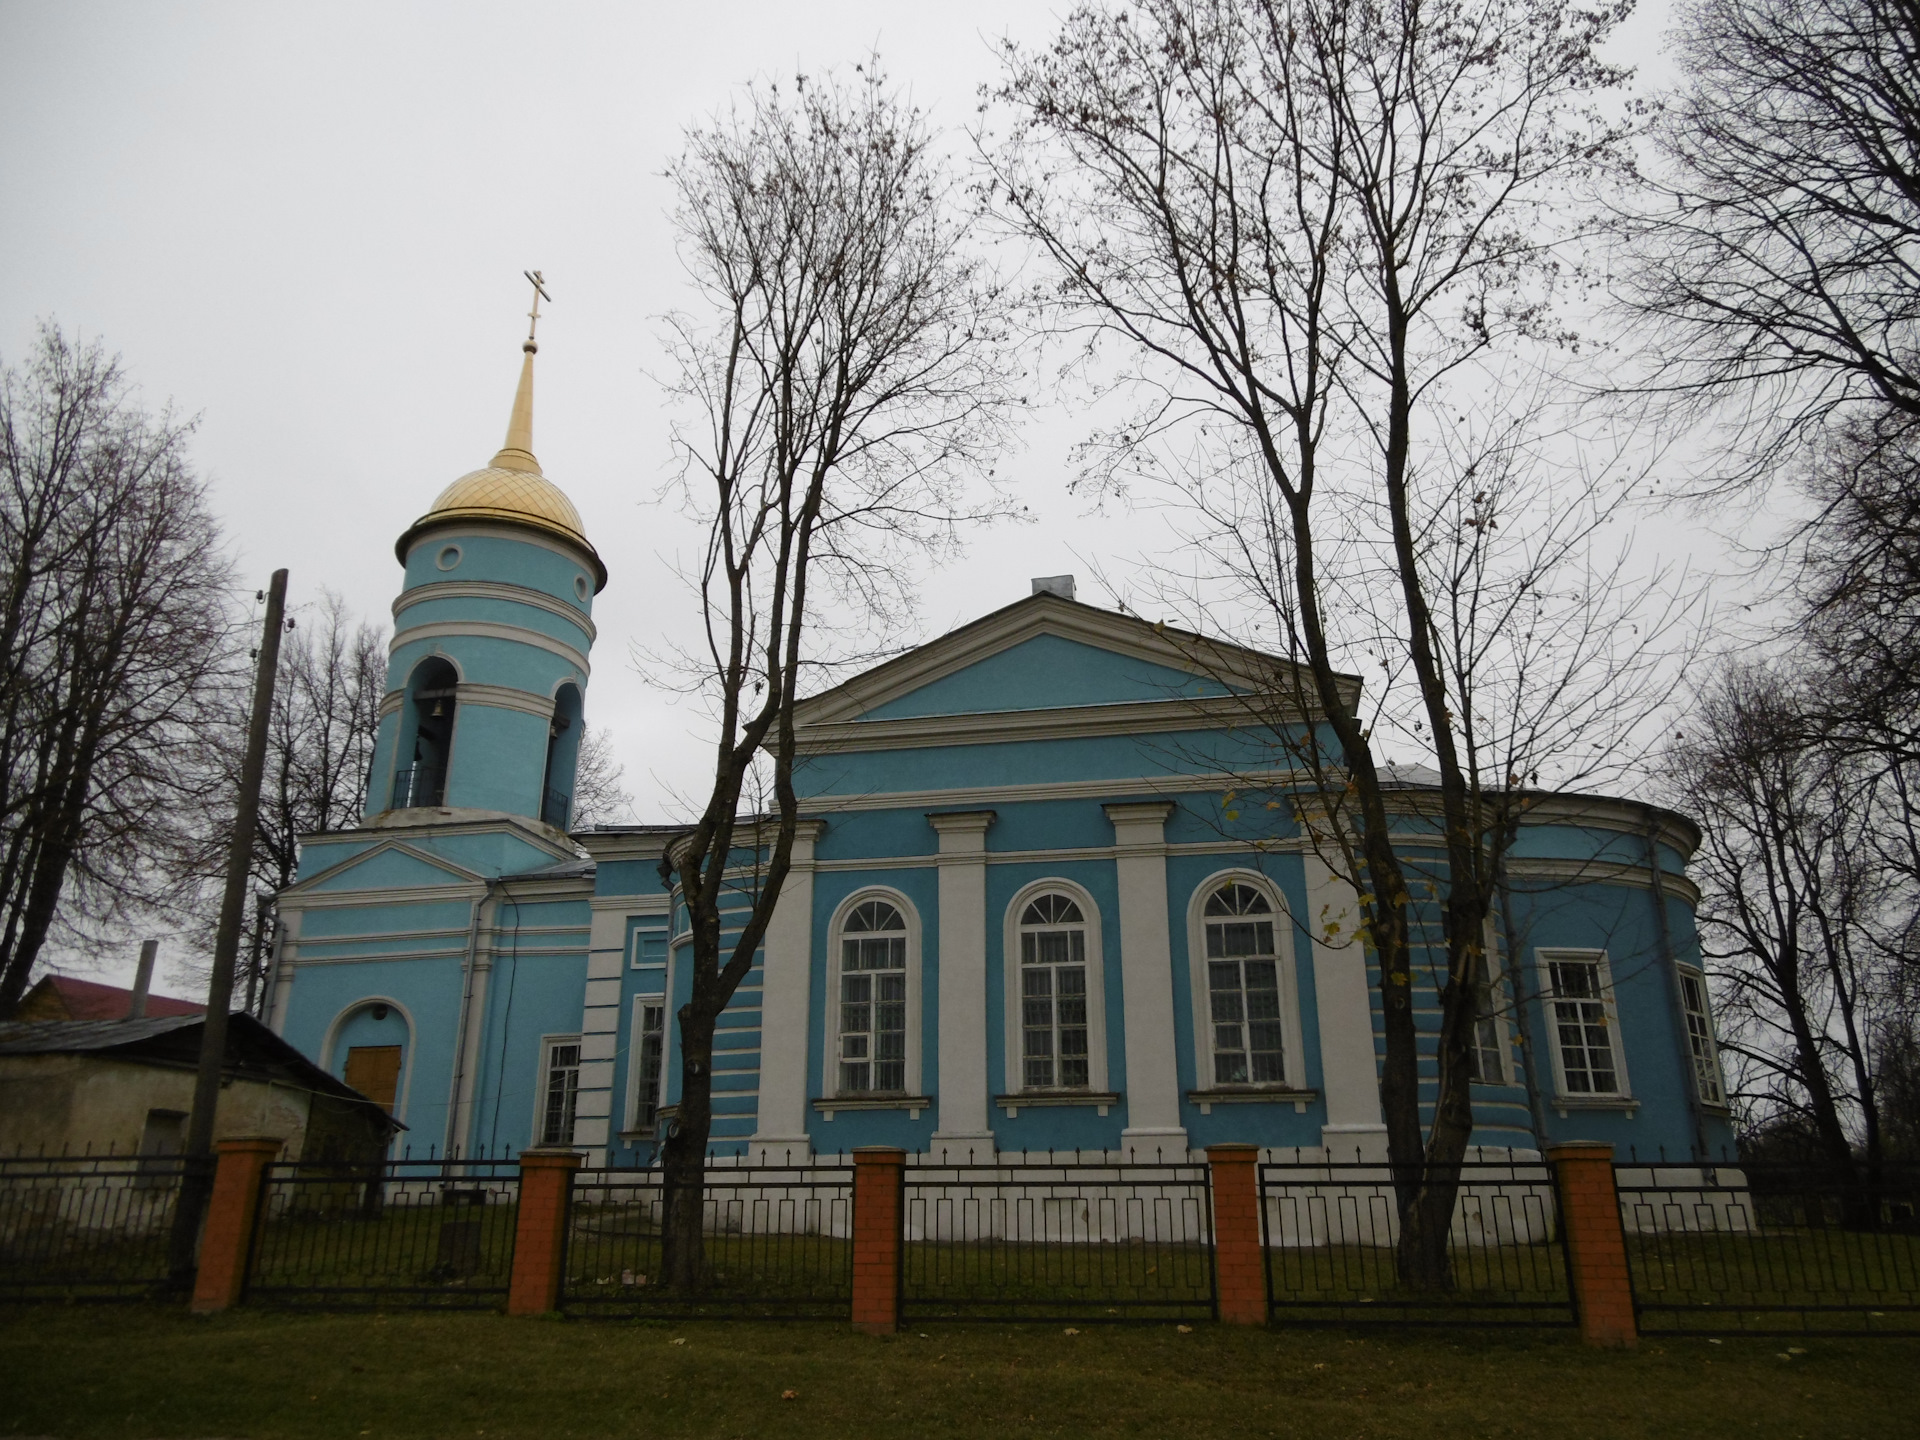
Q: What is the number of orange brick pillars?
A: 5